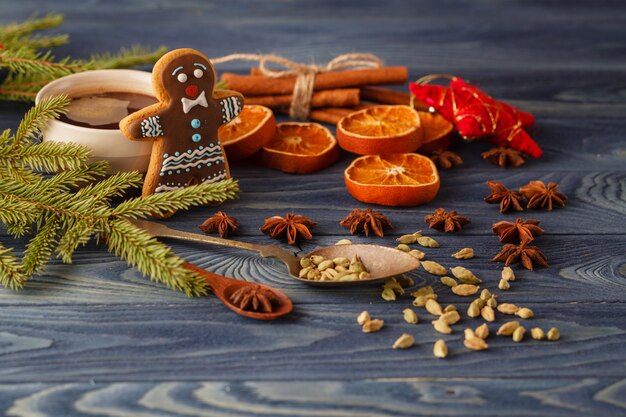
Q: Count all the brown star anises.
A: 11